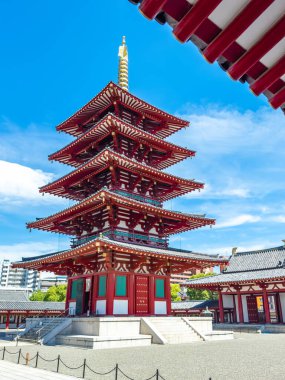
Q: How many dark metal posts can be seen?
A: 8